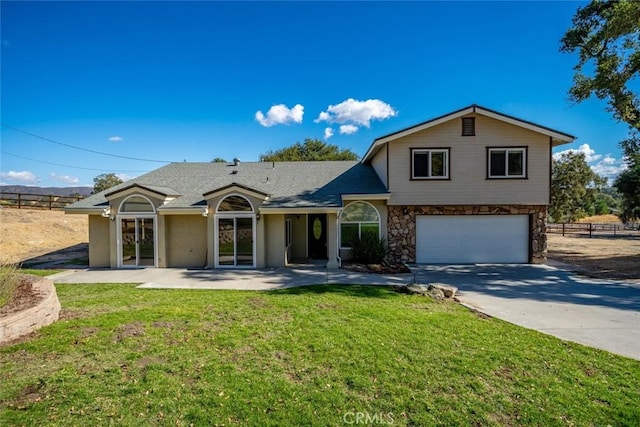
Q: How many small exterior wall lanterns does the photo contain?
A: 3